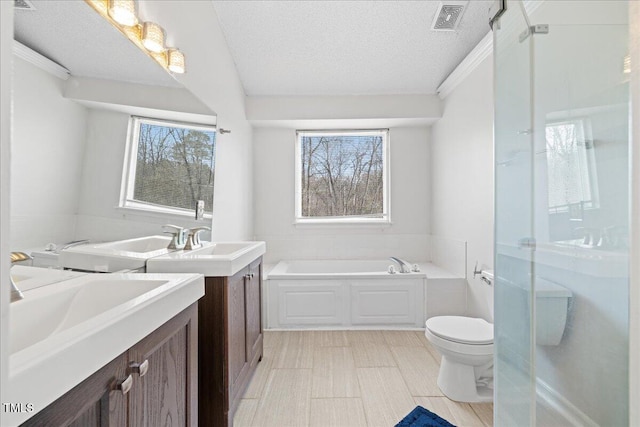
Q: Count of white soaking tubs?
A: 1